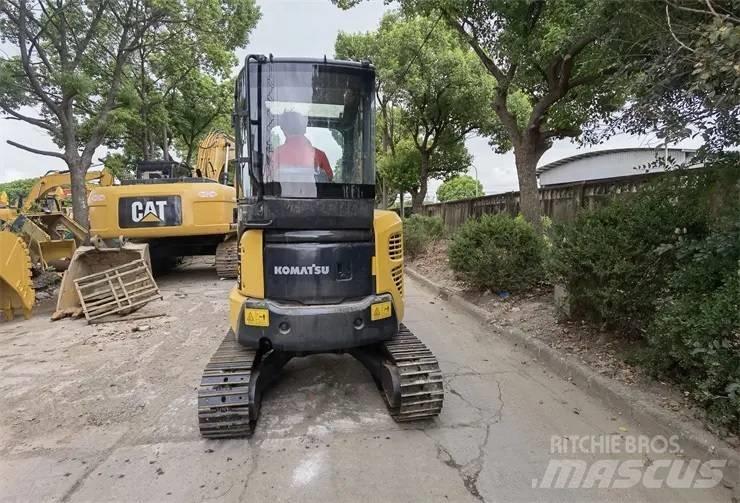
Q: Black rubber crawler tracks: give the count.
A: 2